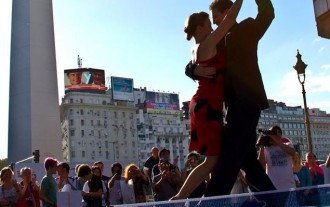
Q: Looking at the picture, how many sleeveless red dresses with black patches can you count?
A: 1